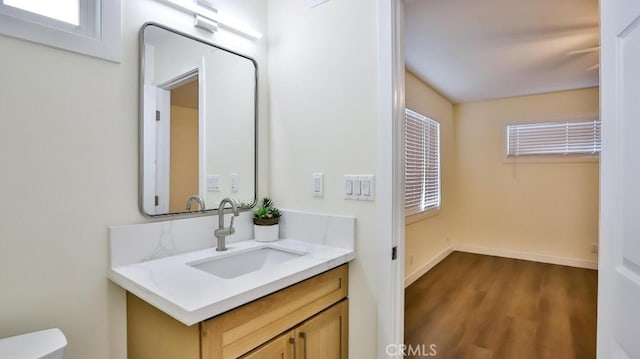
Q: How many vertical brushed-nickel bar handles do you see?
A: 2